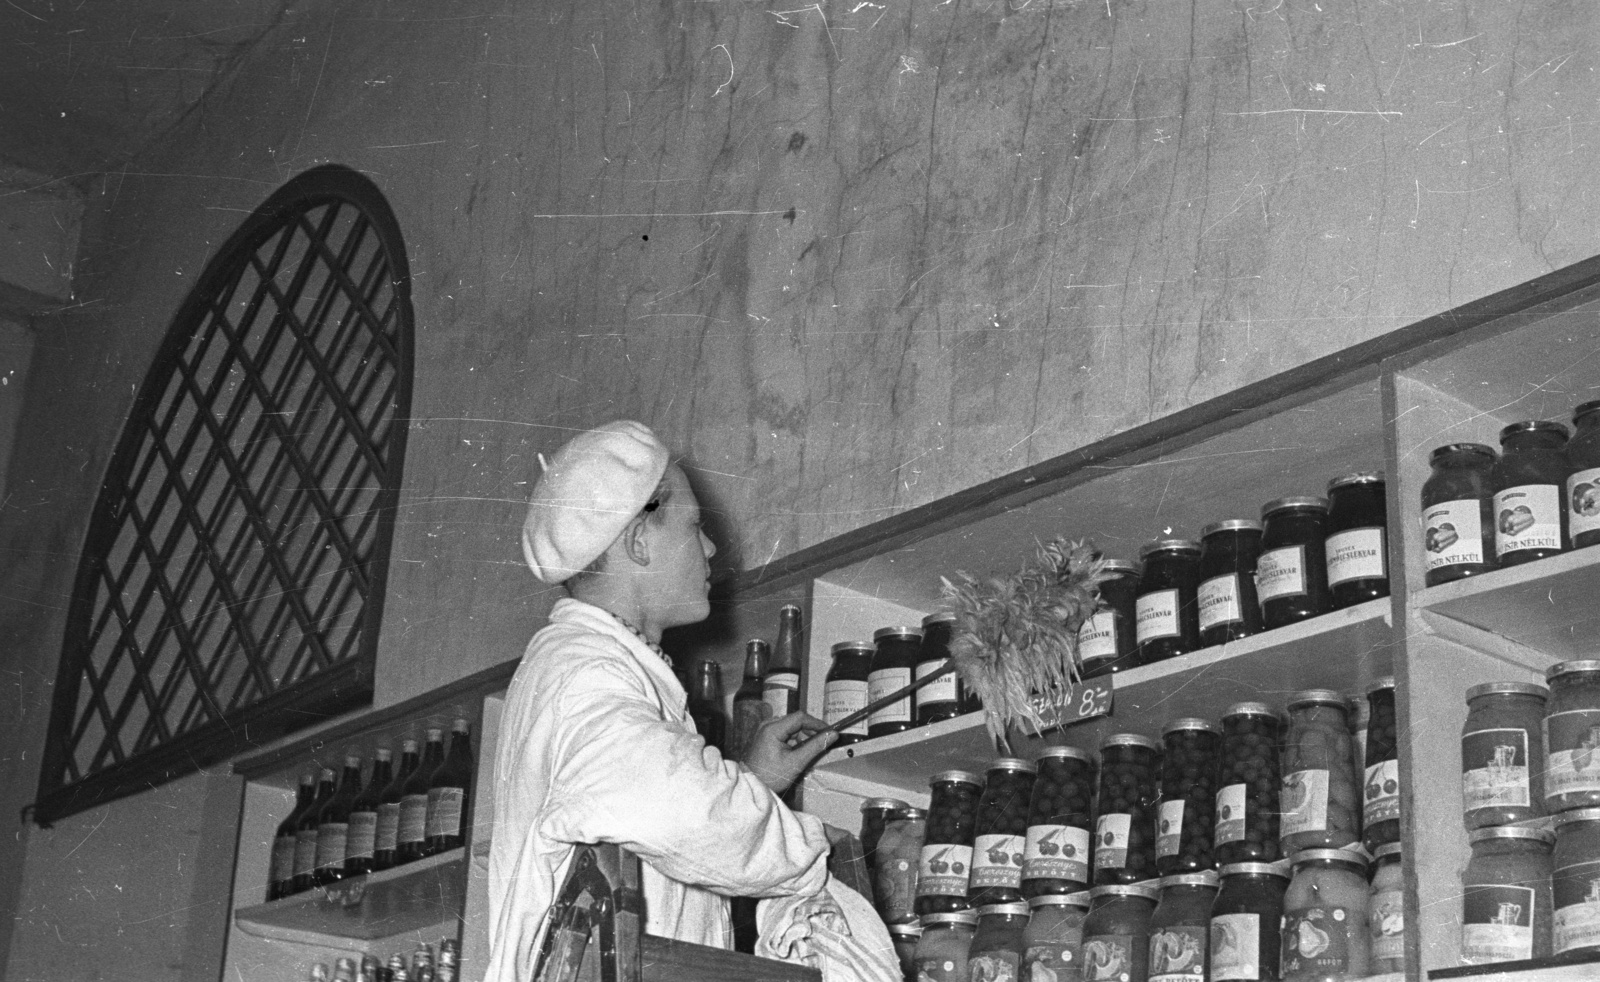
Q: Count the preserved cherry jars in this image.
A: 7